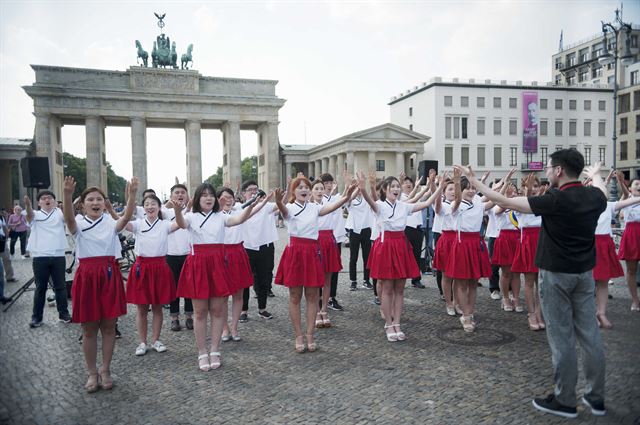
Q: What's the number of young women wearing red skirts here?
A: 13